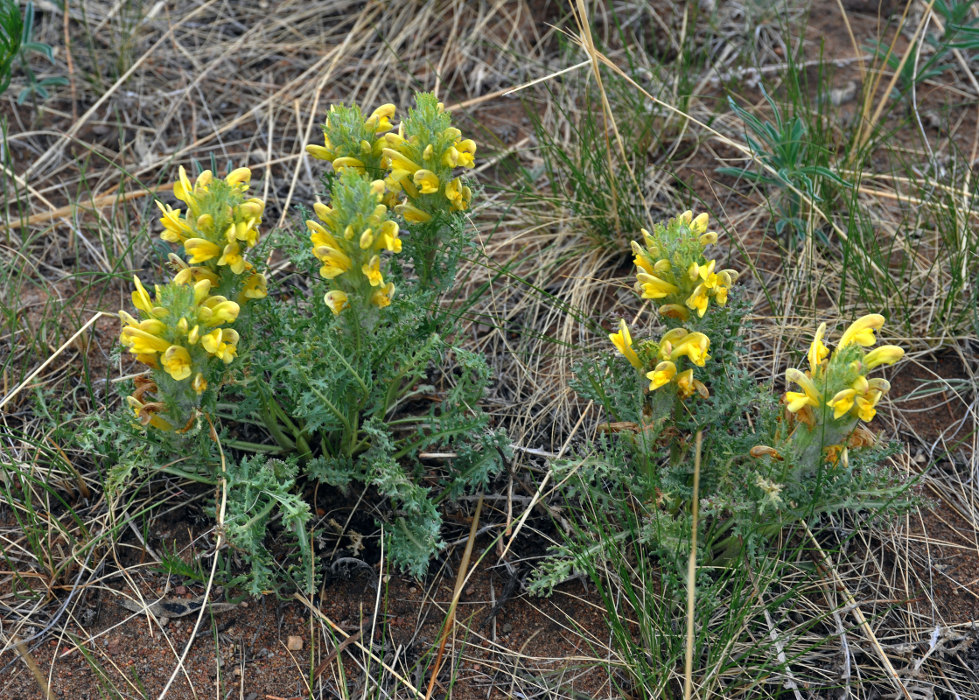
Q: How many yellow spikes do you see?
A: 8